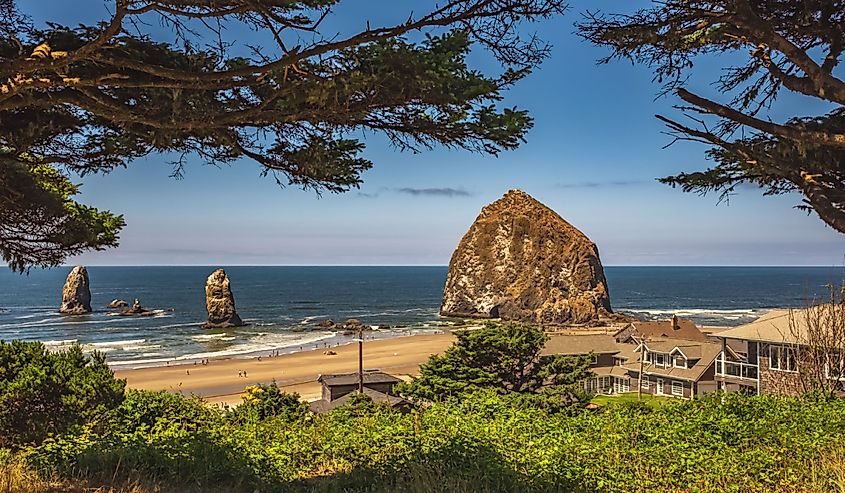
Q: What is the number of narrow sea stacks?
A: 2